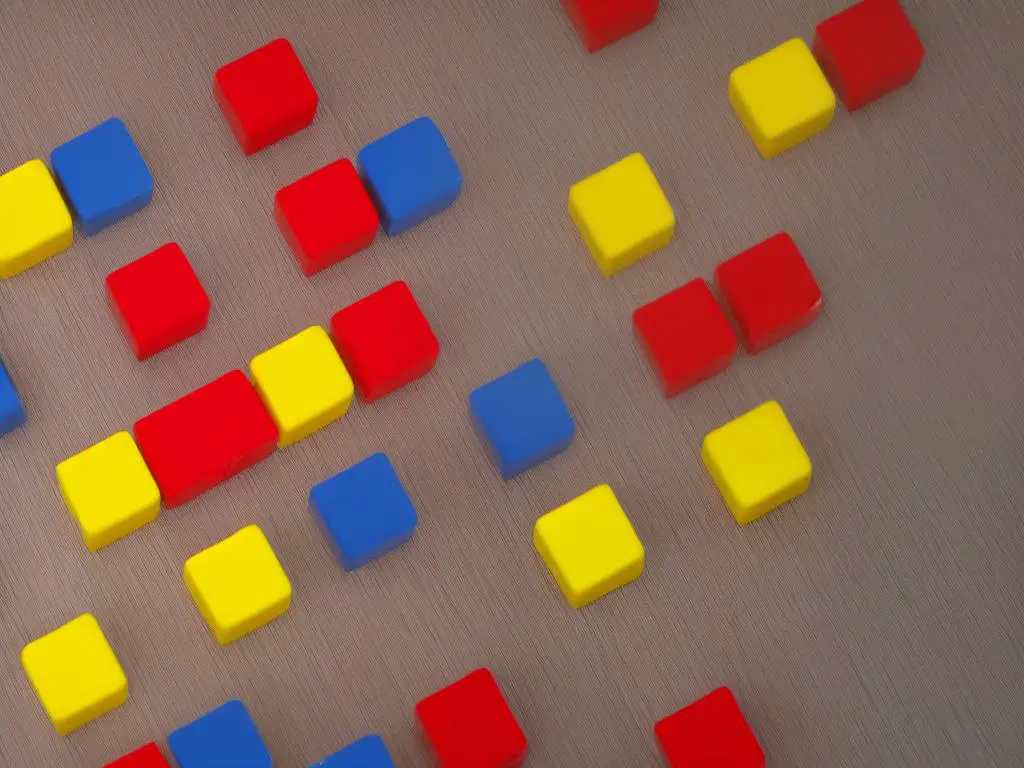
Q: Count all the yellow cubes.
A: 9